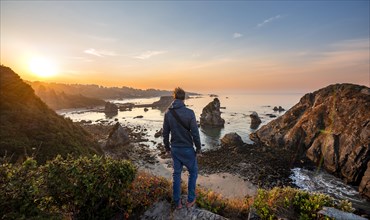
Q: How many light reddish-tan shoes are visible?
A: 2